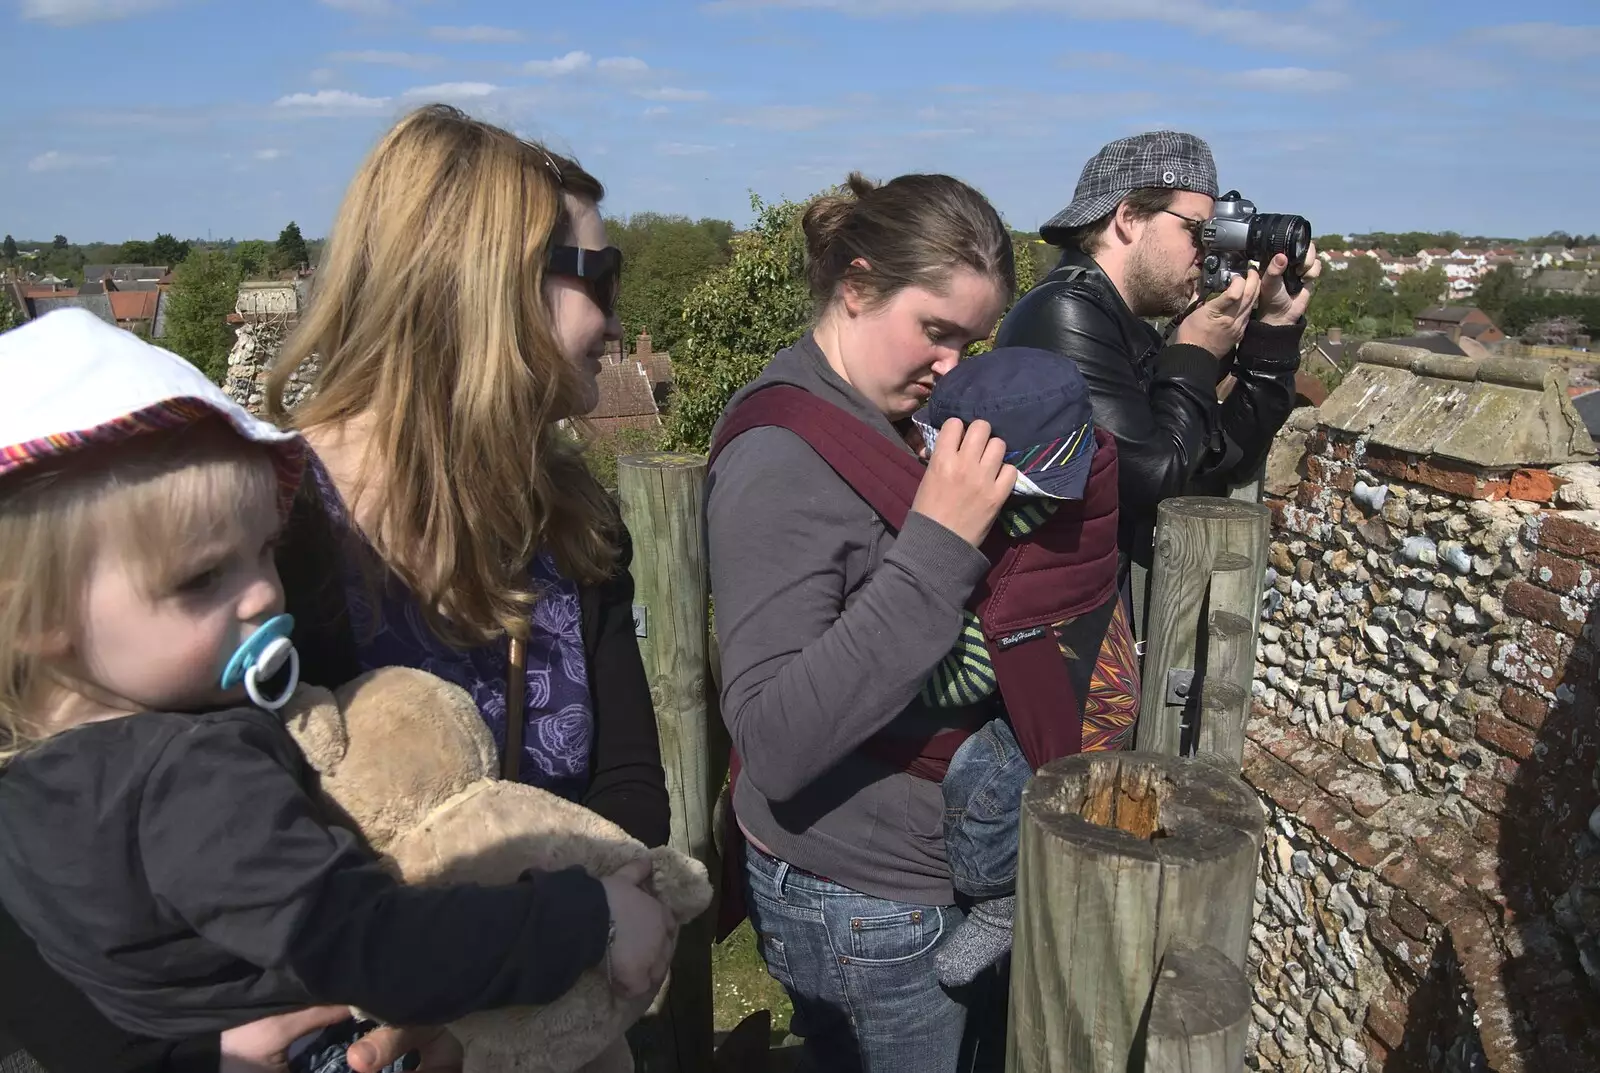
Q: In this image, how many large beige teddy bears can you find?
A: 1